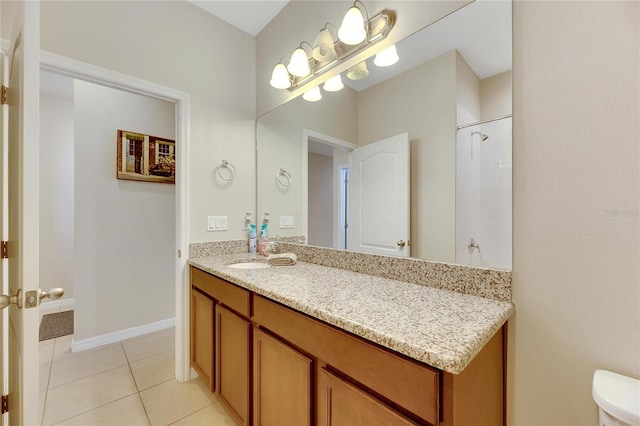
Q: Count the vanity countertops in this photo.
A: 1